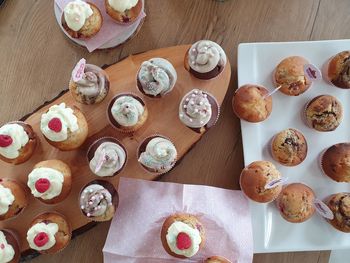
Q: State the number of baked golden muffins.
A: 9